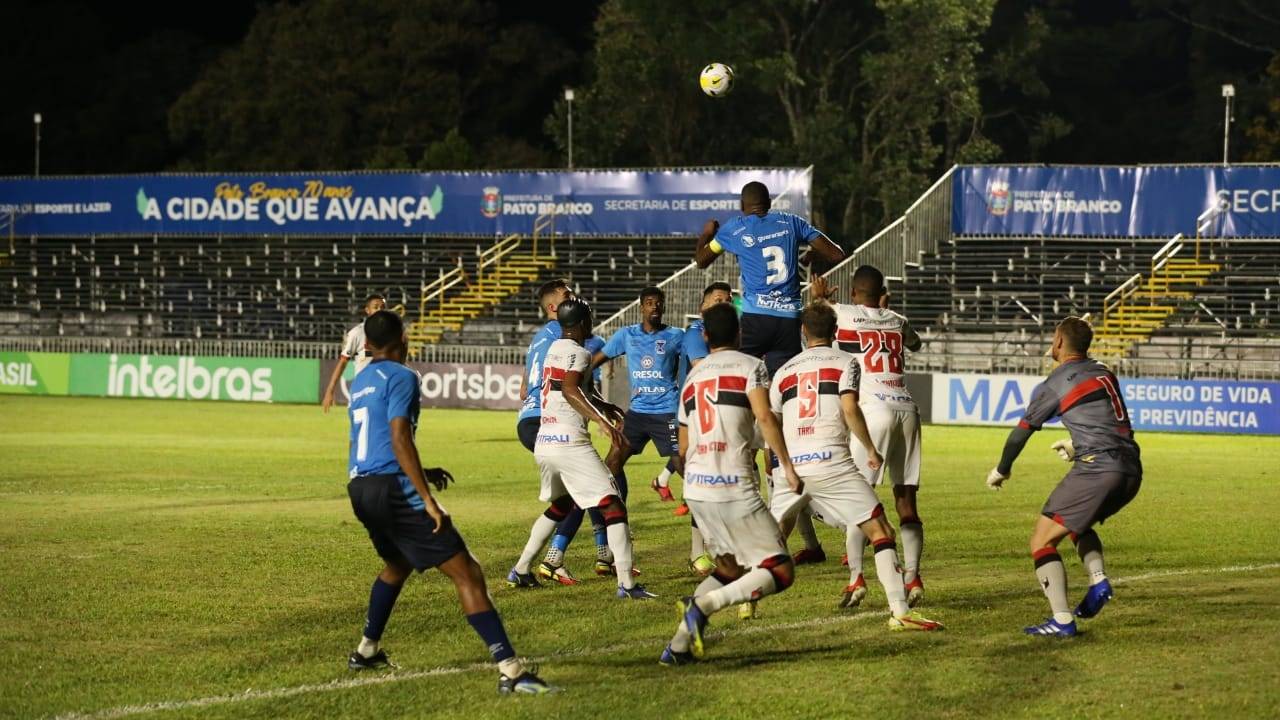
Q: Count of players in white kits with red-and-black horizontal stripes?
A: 5